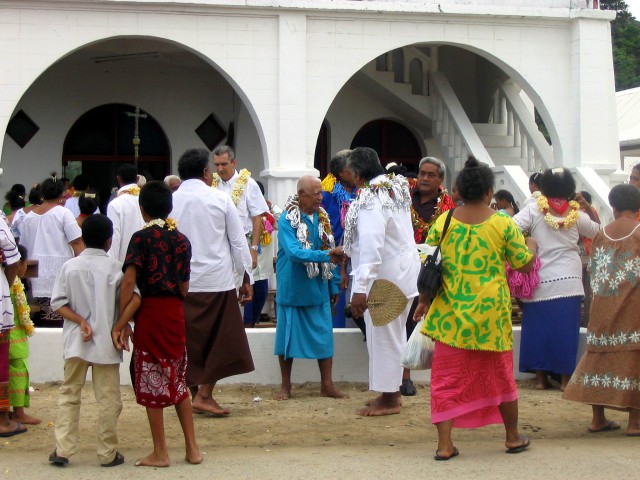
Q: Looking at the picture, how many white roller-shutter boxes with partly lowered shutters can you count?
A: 0